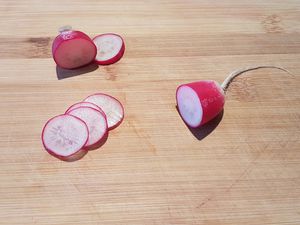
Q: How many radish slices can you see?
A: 5